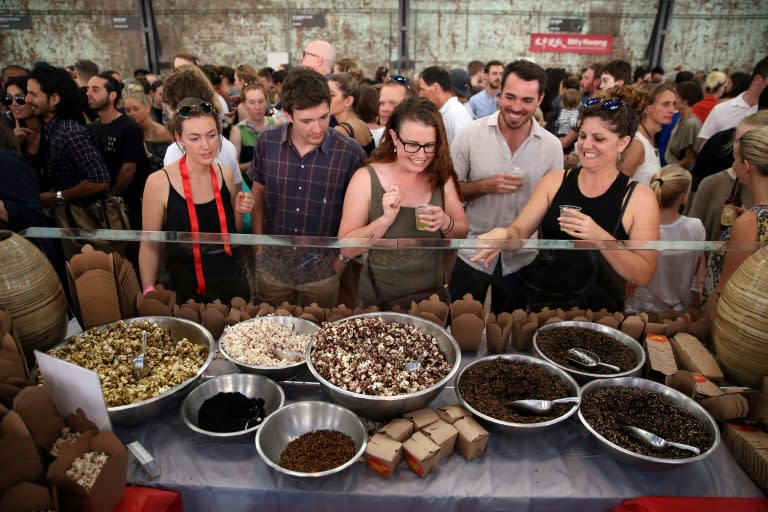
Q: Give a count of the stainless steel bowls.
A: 8